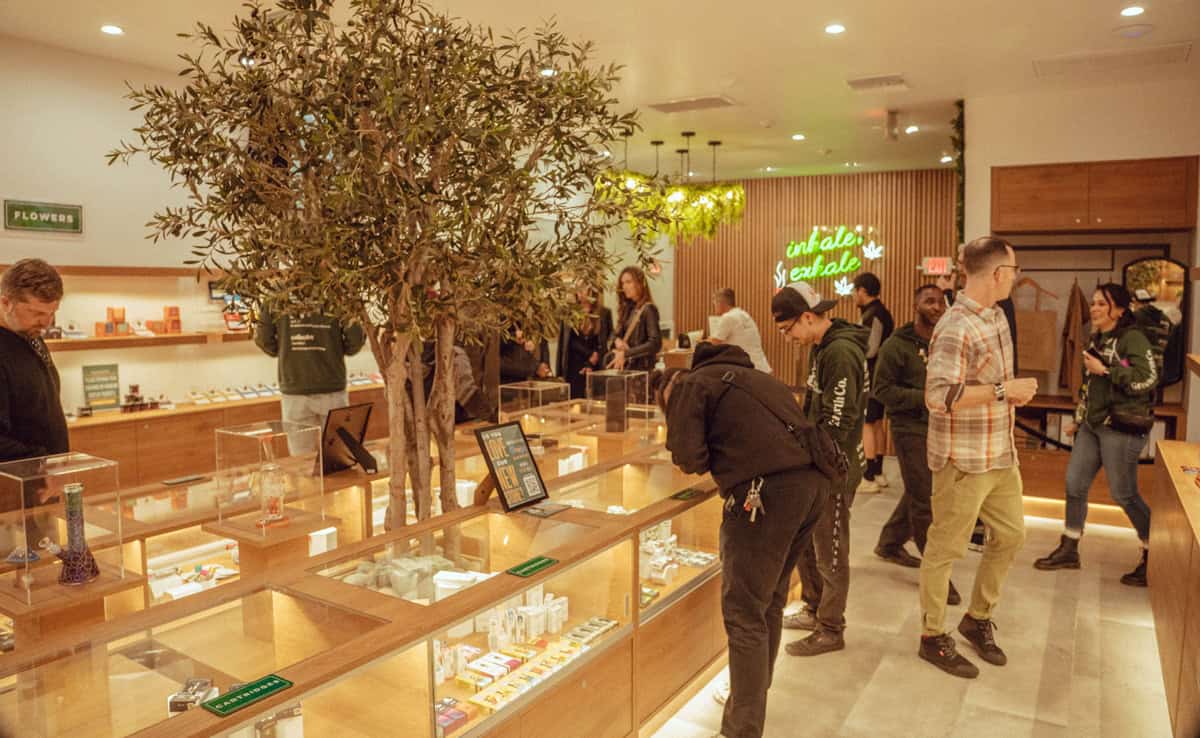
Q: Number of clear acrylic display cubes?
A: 4